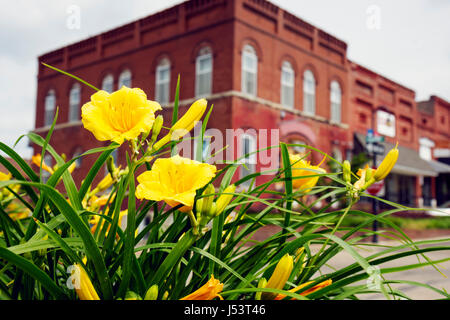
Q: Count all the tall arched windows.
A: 10